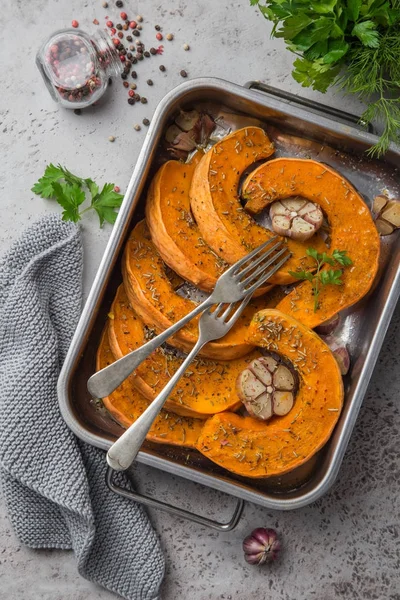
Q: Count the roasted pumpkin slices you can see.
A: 7